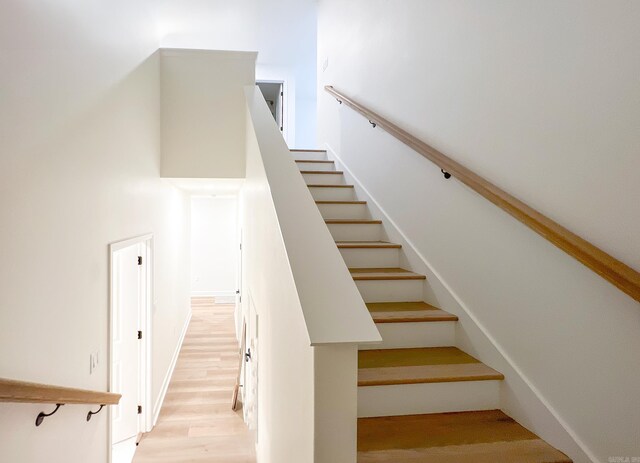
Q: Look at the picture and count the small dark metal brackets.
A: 5